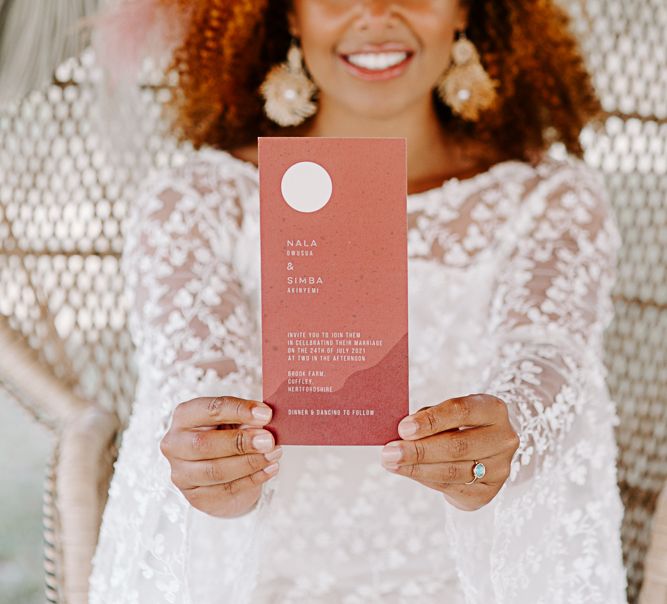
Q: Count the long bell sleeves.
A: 2